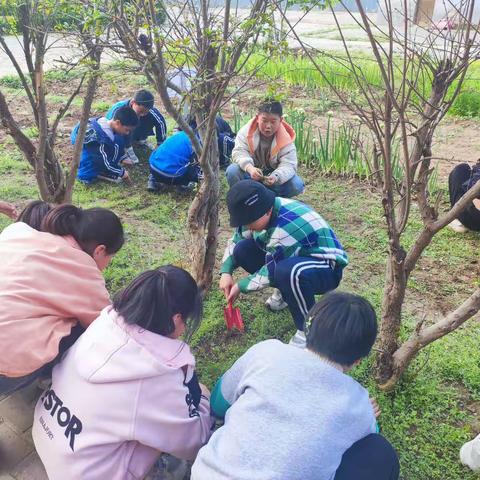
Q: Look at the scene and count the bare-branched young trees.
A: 3